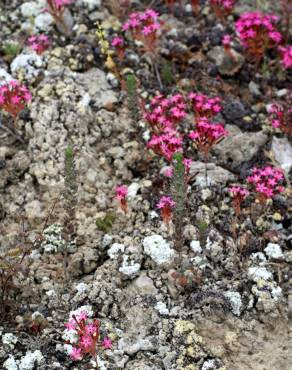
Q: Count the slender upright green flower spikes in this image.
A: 3